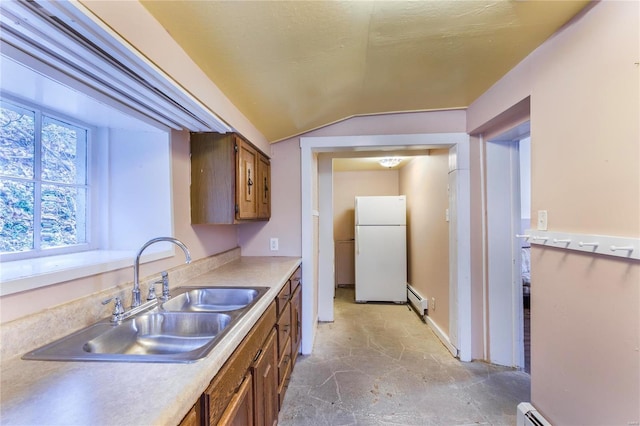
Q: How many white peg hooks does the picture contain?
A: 5